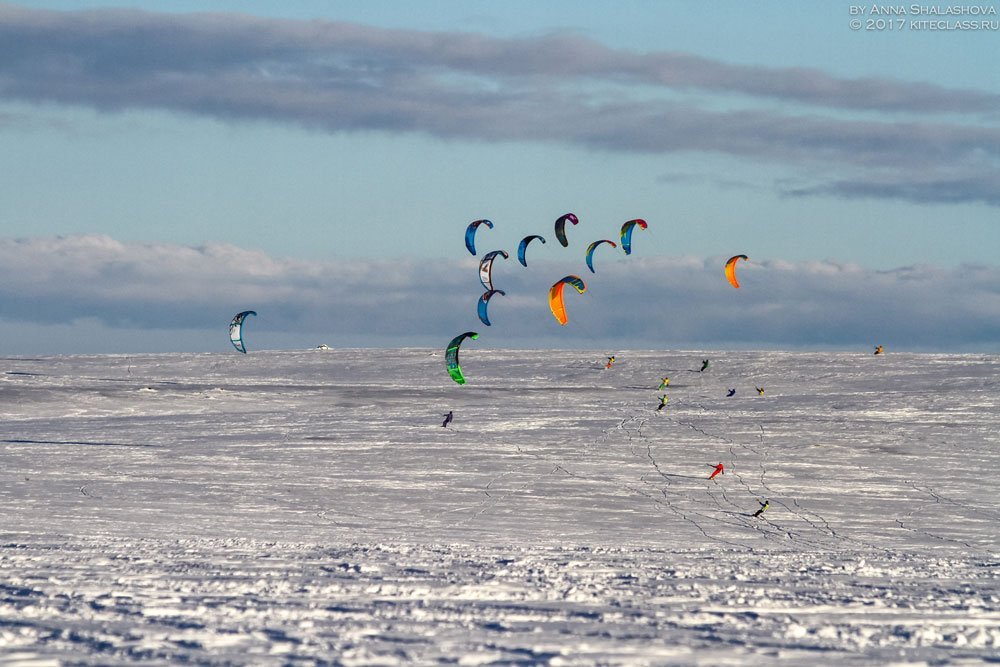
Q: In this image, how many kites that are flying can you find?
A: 11